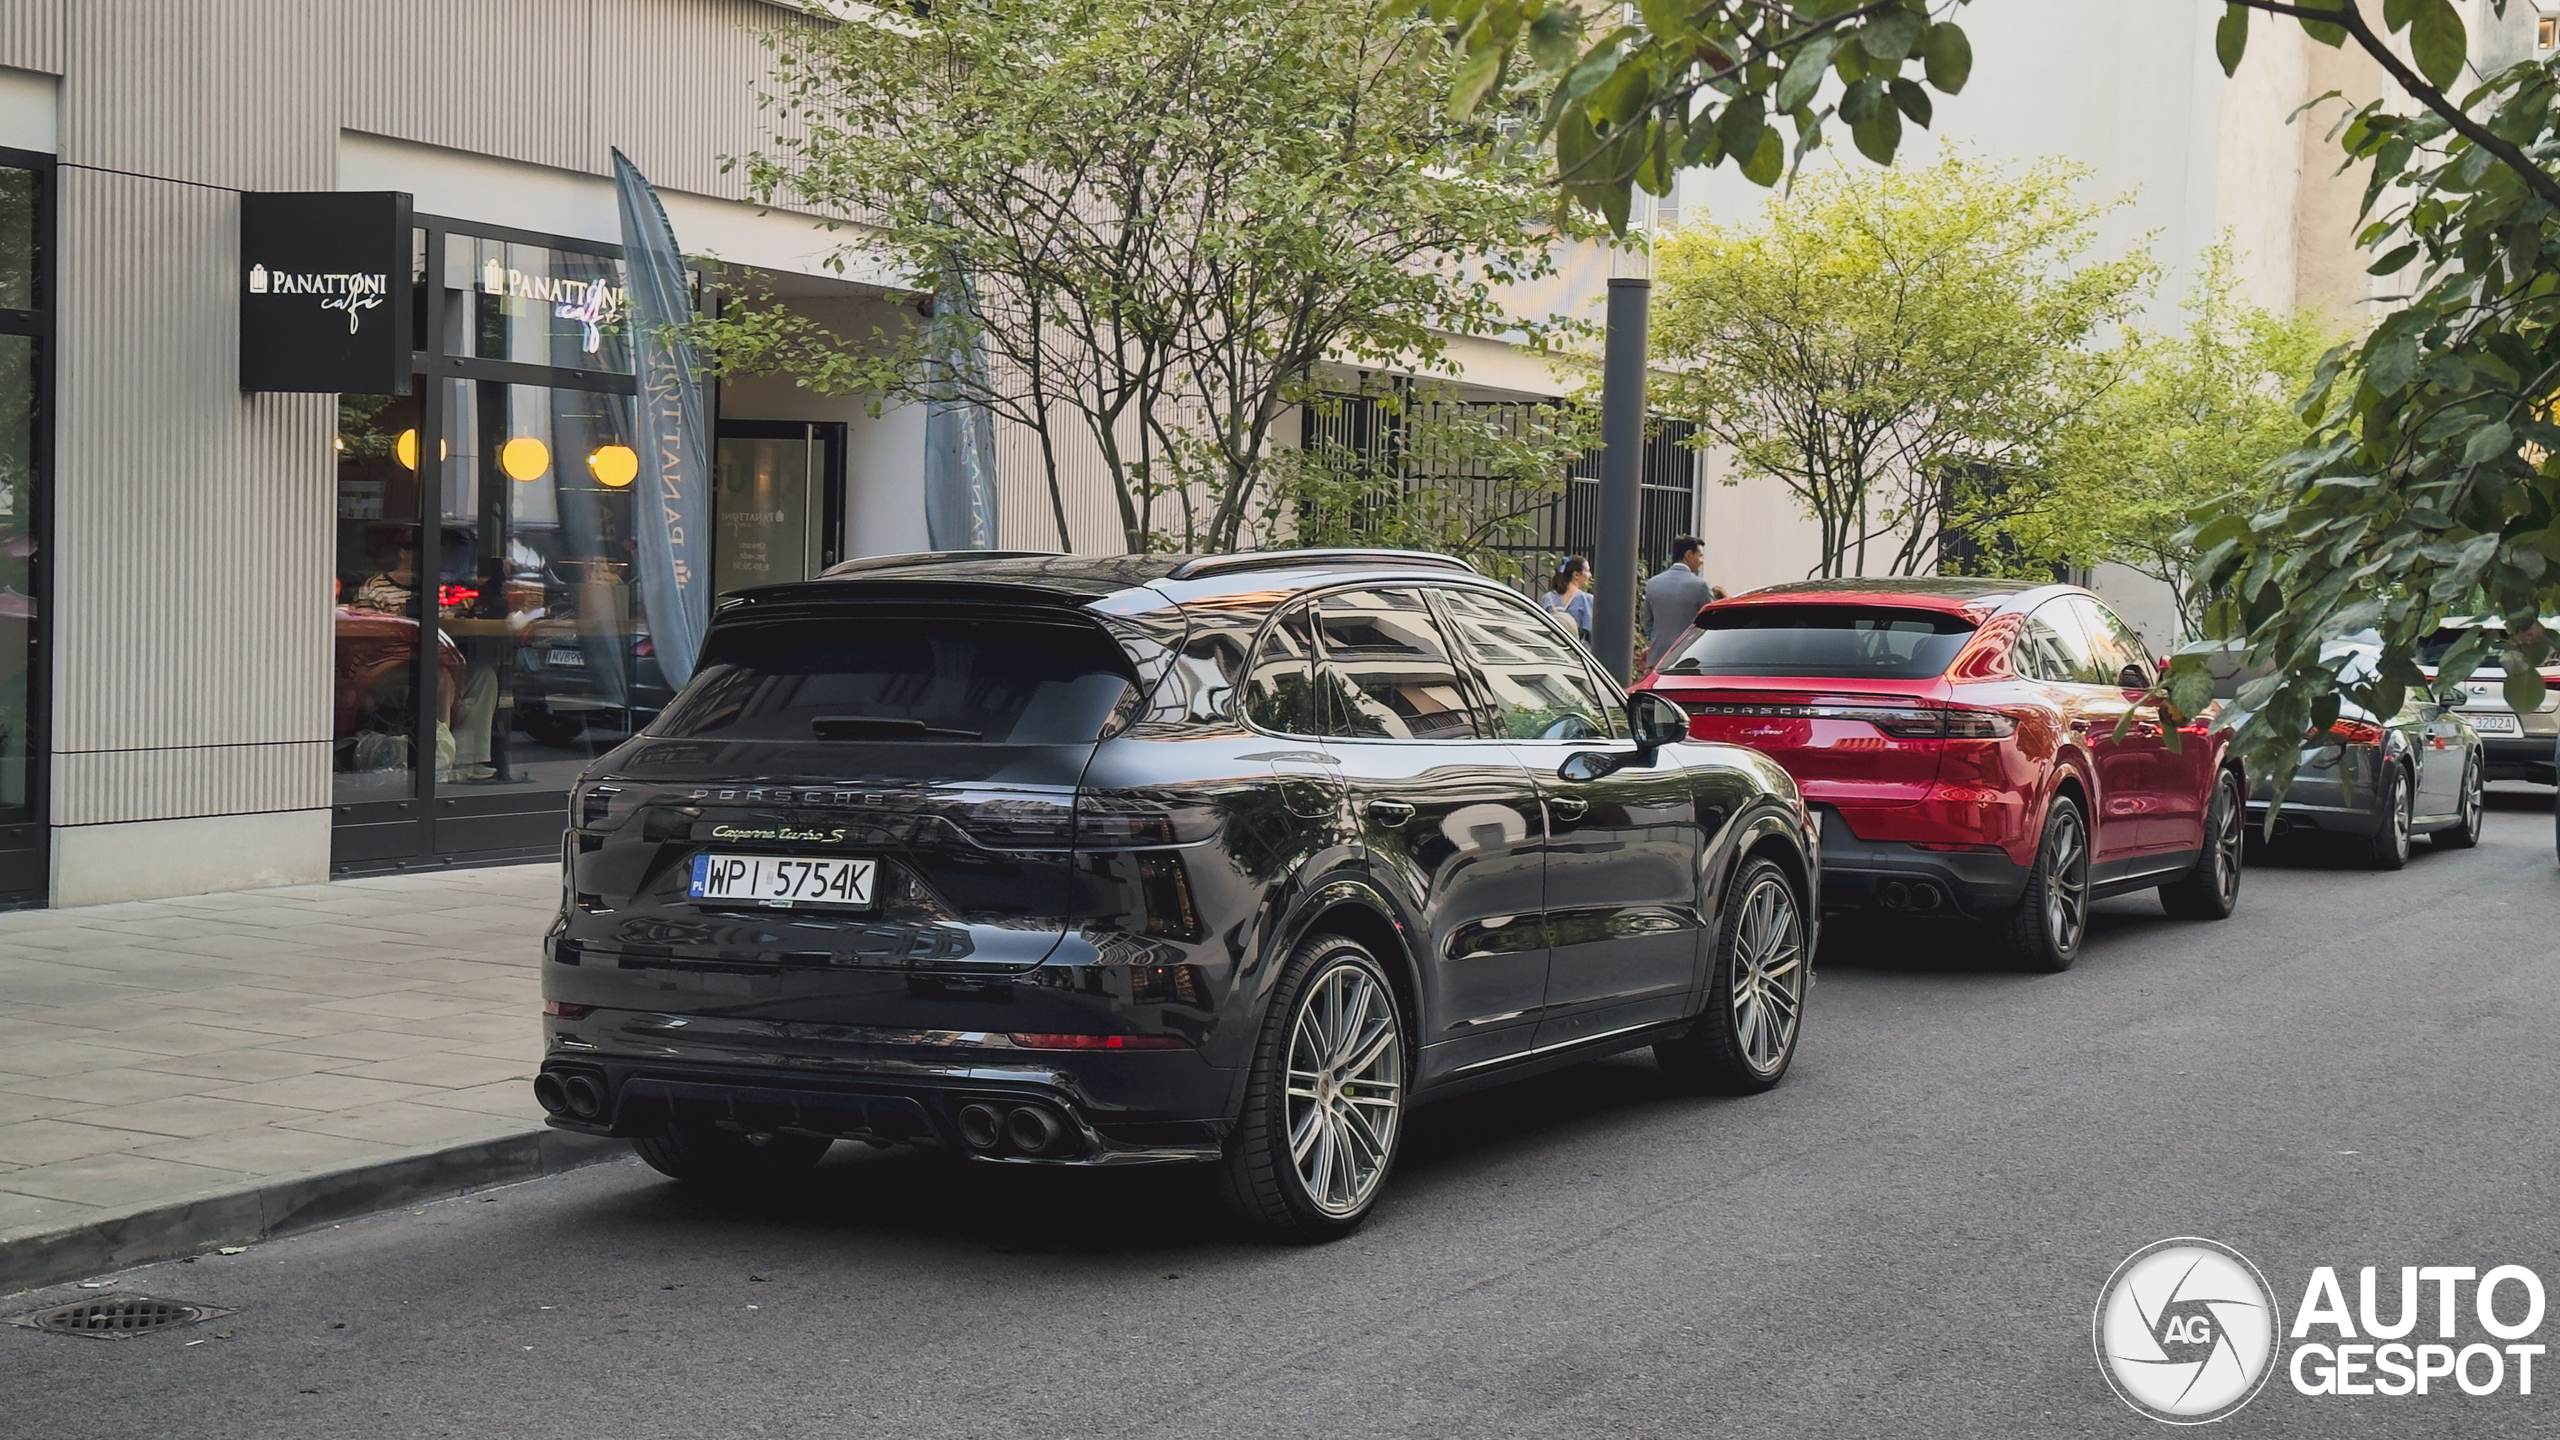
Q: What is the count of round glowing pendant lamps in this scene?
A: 3